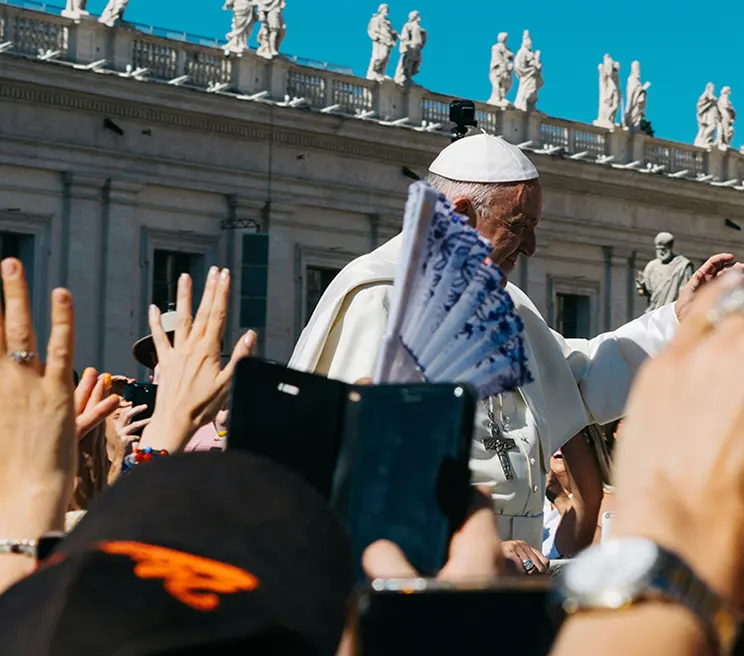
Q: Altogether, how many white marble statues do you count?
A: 13